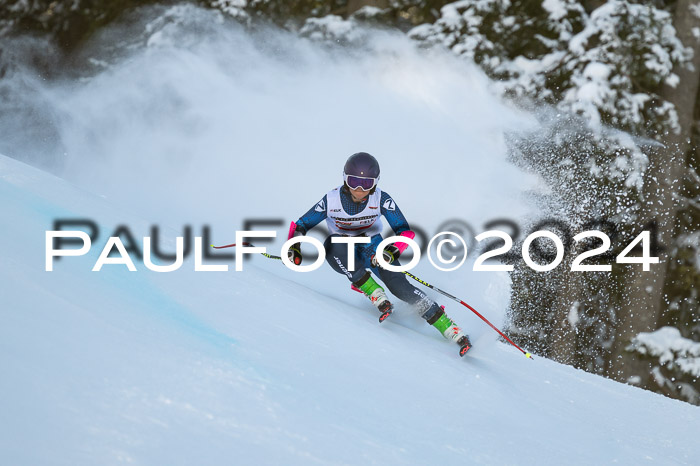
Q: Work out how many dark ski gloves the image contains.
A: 2